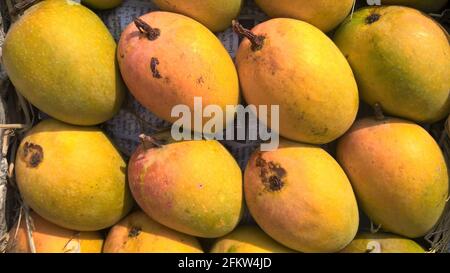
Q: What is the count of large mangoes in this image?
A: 8